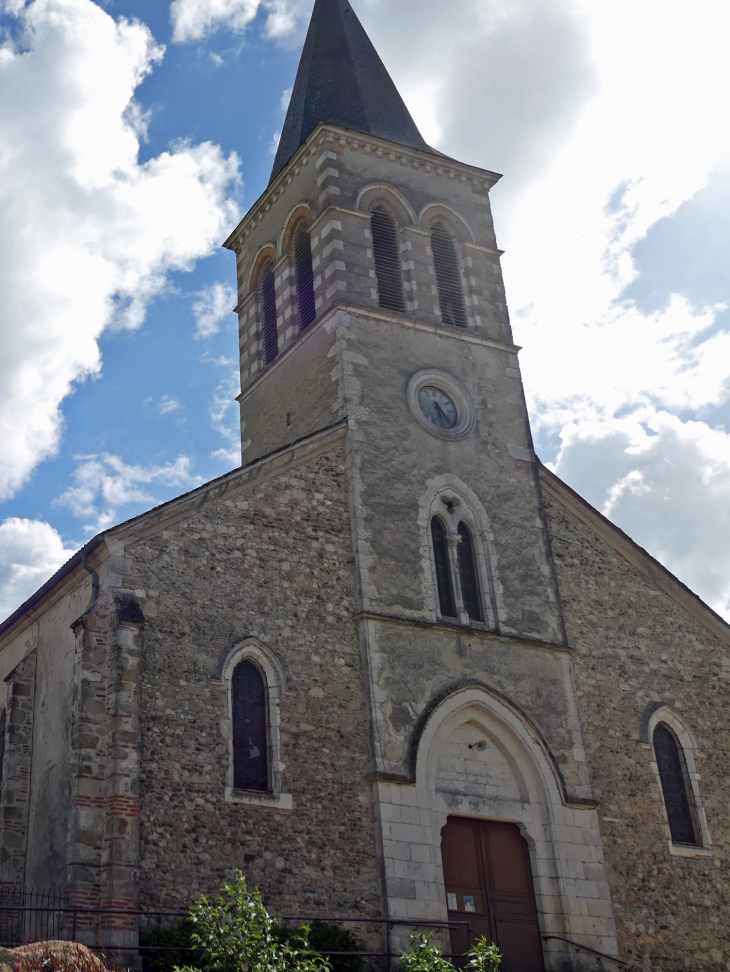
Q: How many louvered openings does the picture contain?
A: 4